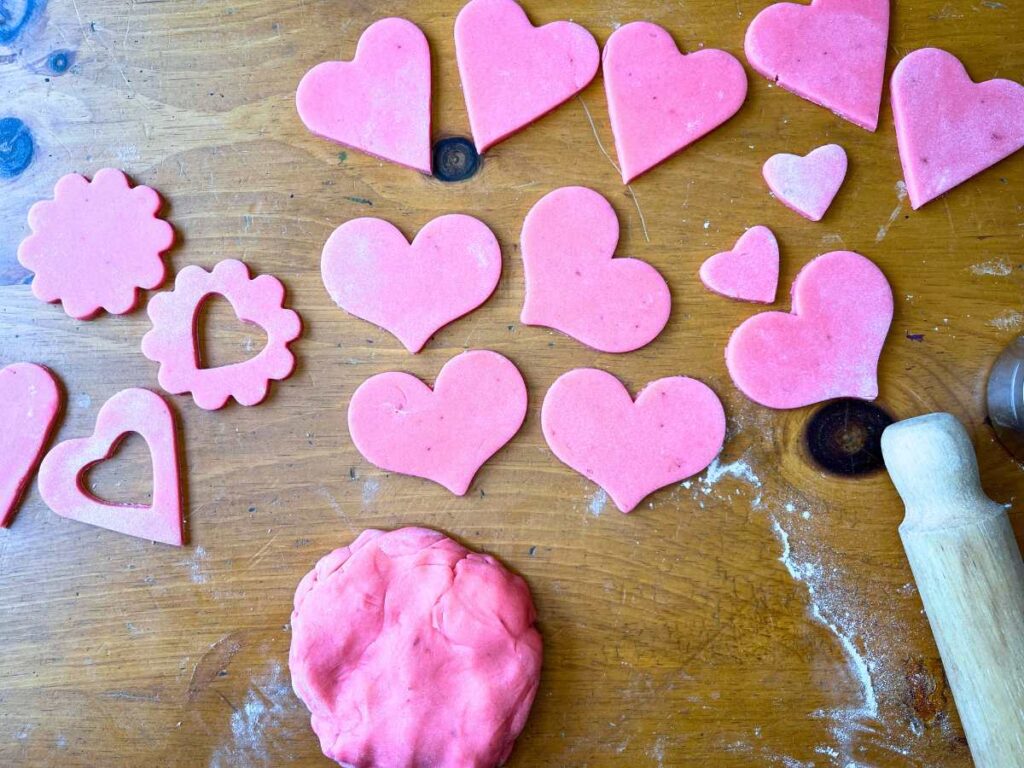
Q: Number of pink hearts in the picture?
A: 14